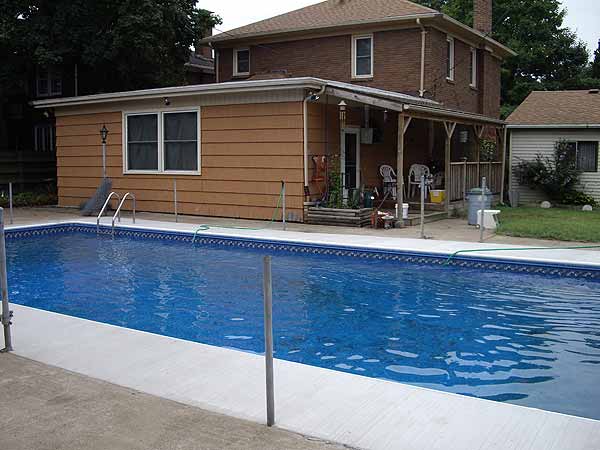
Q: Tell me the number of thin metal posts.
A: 7